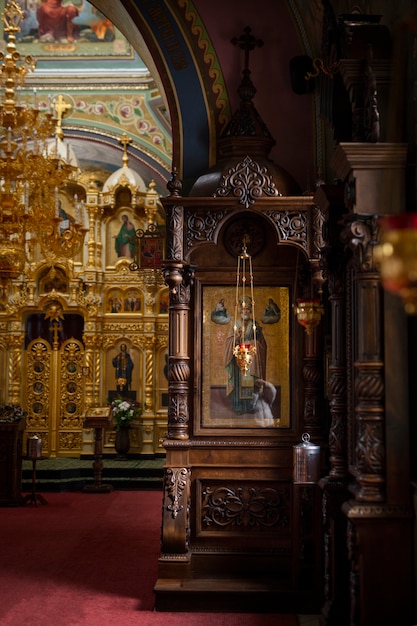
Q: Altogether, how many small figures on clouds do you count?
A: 2